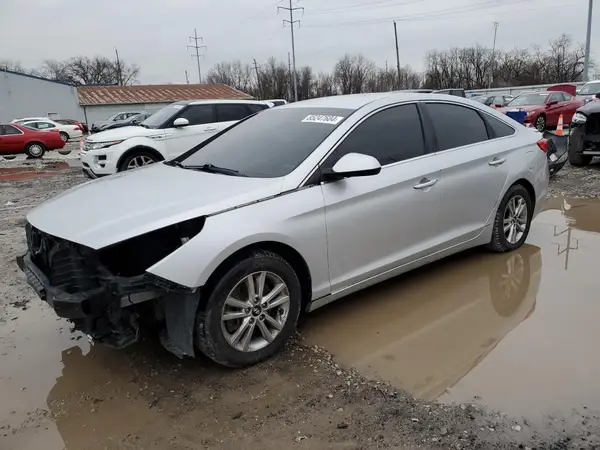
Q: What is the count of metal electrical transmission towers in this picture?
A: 2